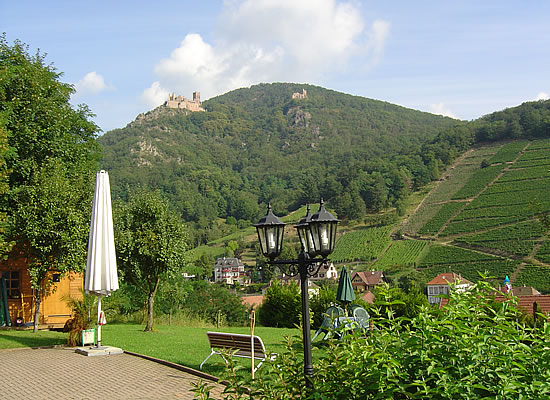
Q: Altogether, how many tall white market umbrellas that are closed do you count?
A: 1